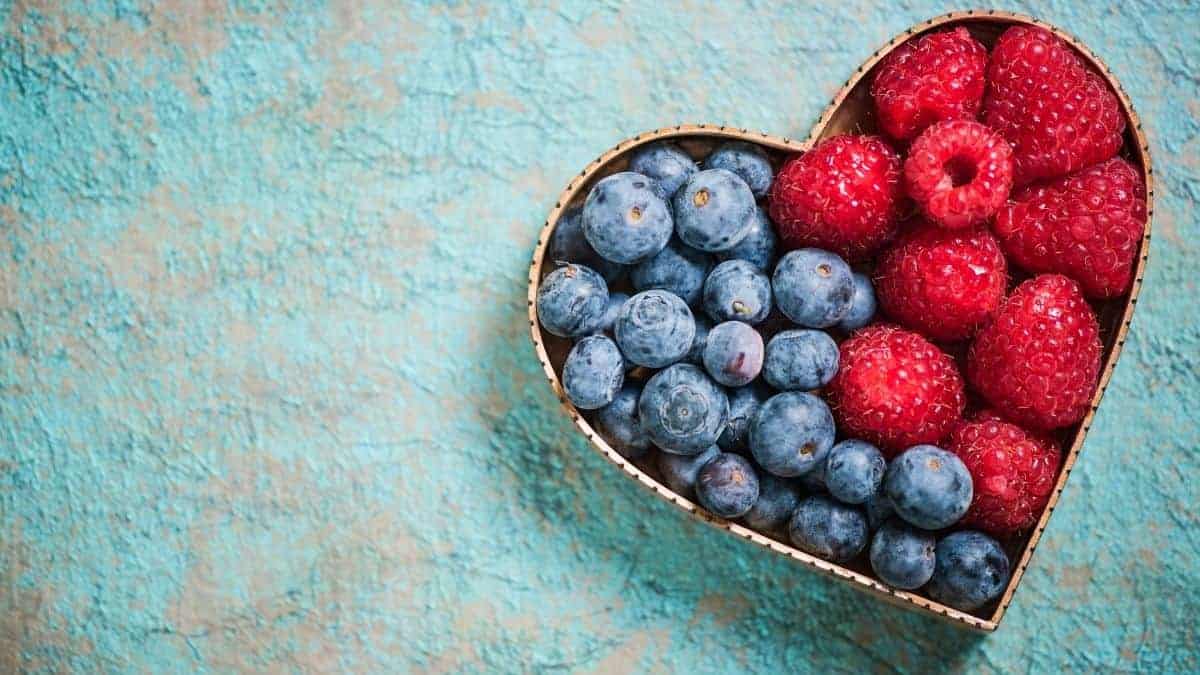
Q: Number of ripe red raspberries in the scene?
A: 9